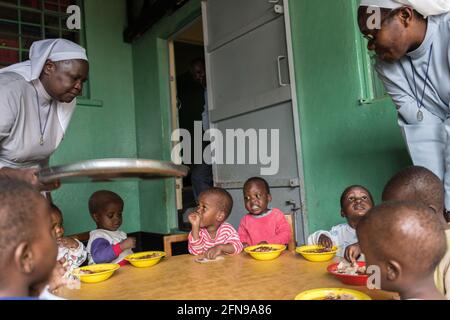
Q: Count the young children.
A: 8